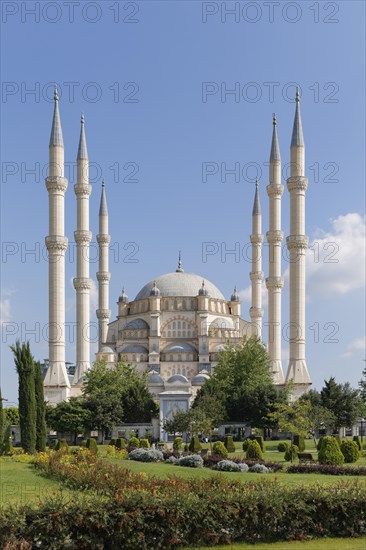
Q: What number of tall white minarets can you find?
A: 6